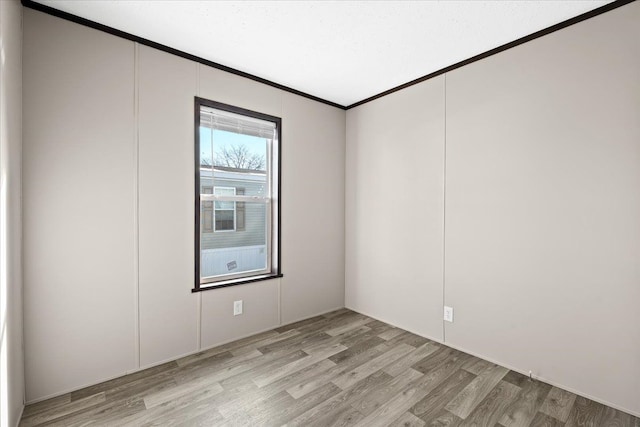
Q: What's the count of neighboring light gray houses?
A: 1